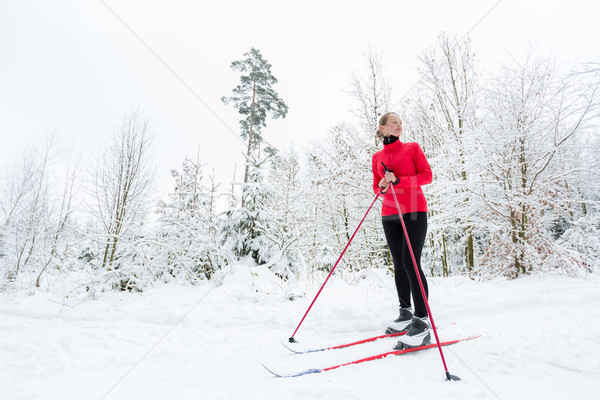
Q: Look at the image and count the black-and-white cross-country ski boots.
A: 2